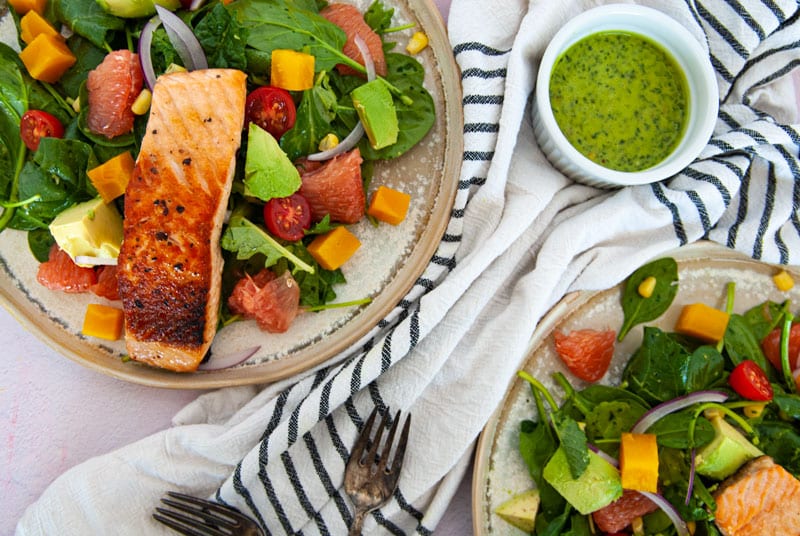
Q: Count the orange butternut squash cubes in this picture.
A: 10